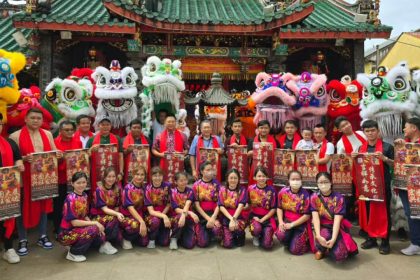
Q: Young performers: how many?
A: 10